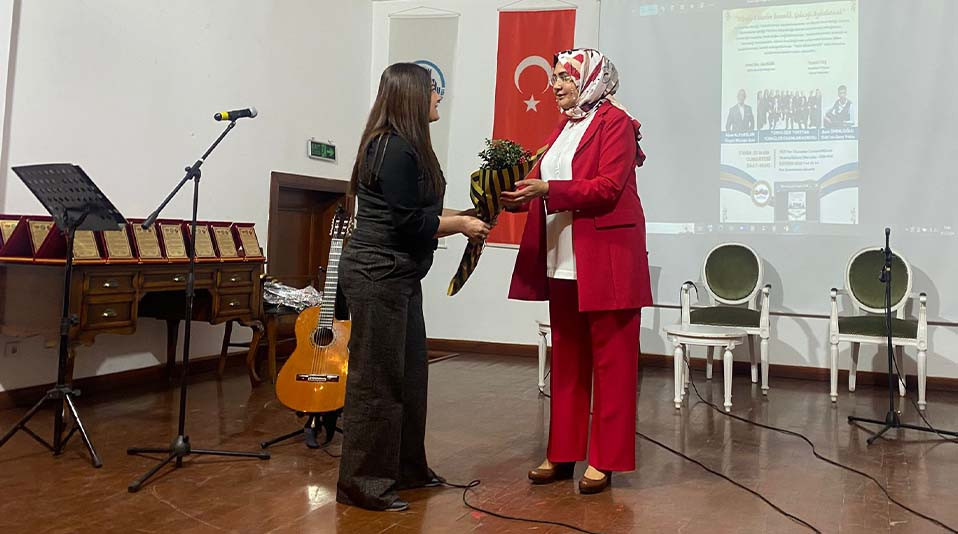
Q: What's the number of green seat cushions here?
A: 2